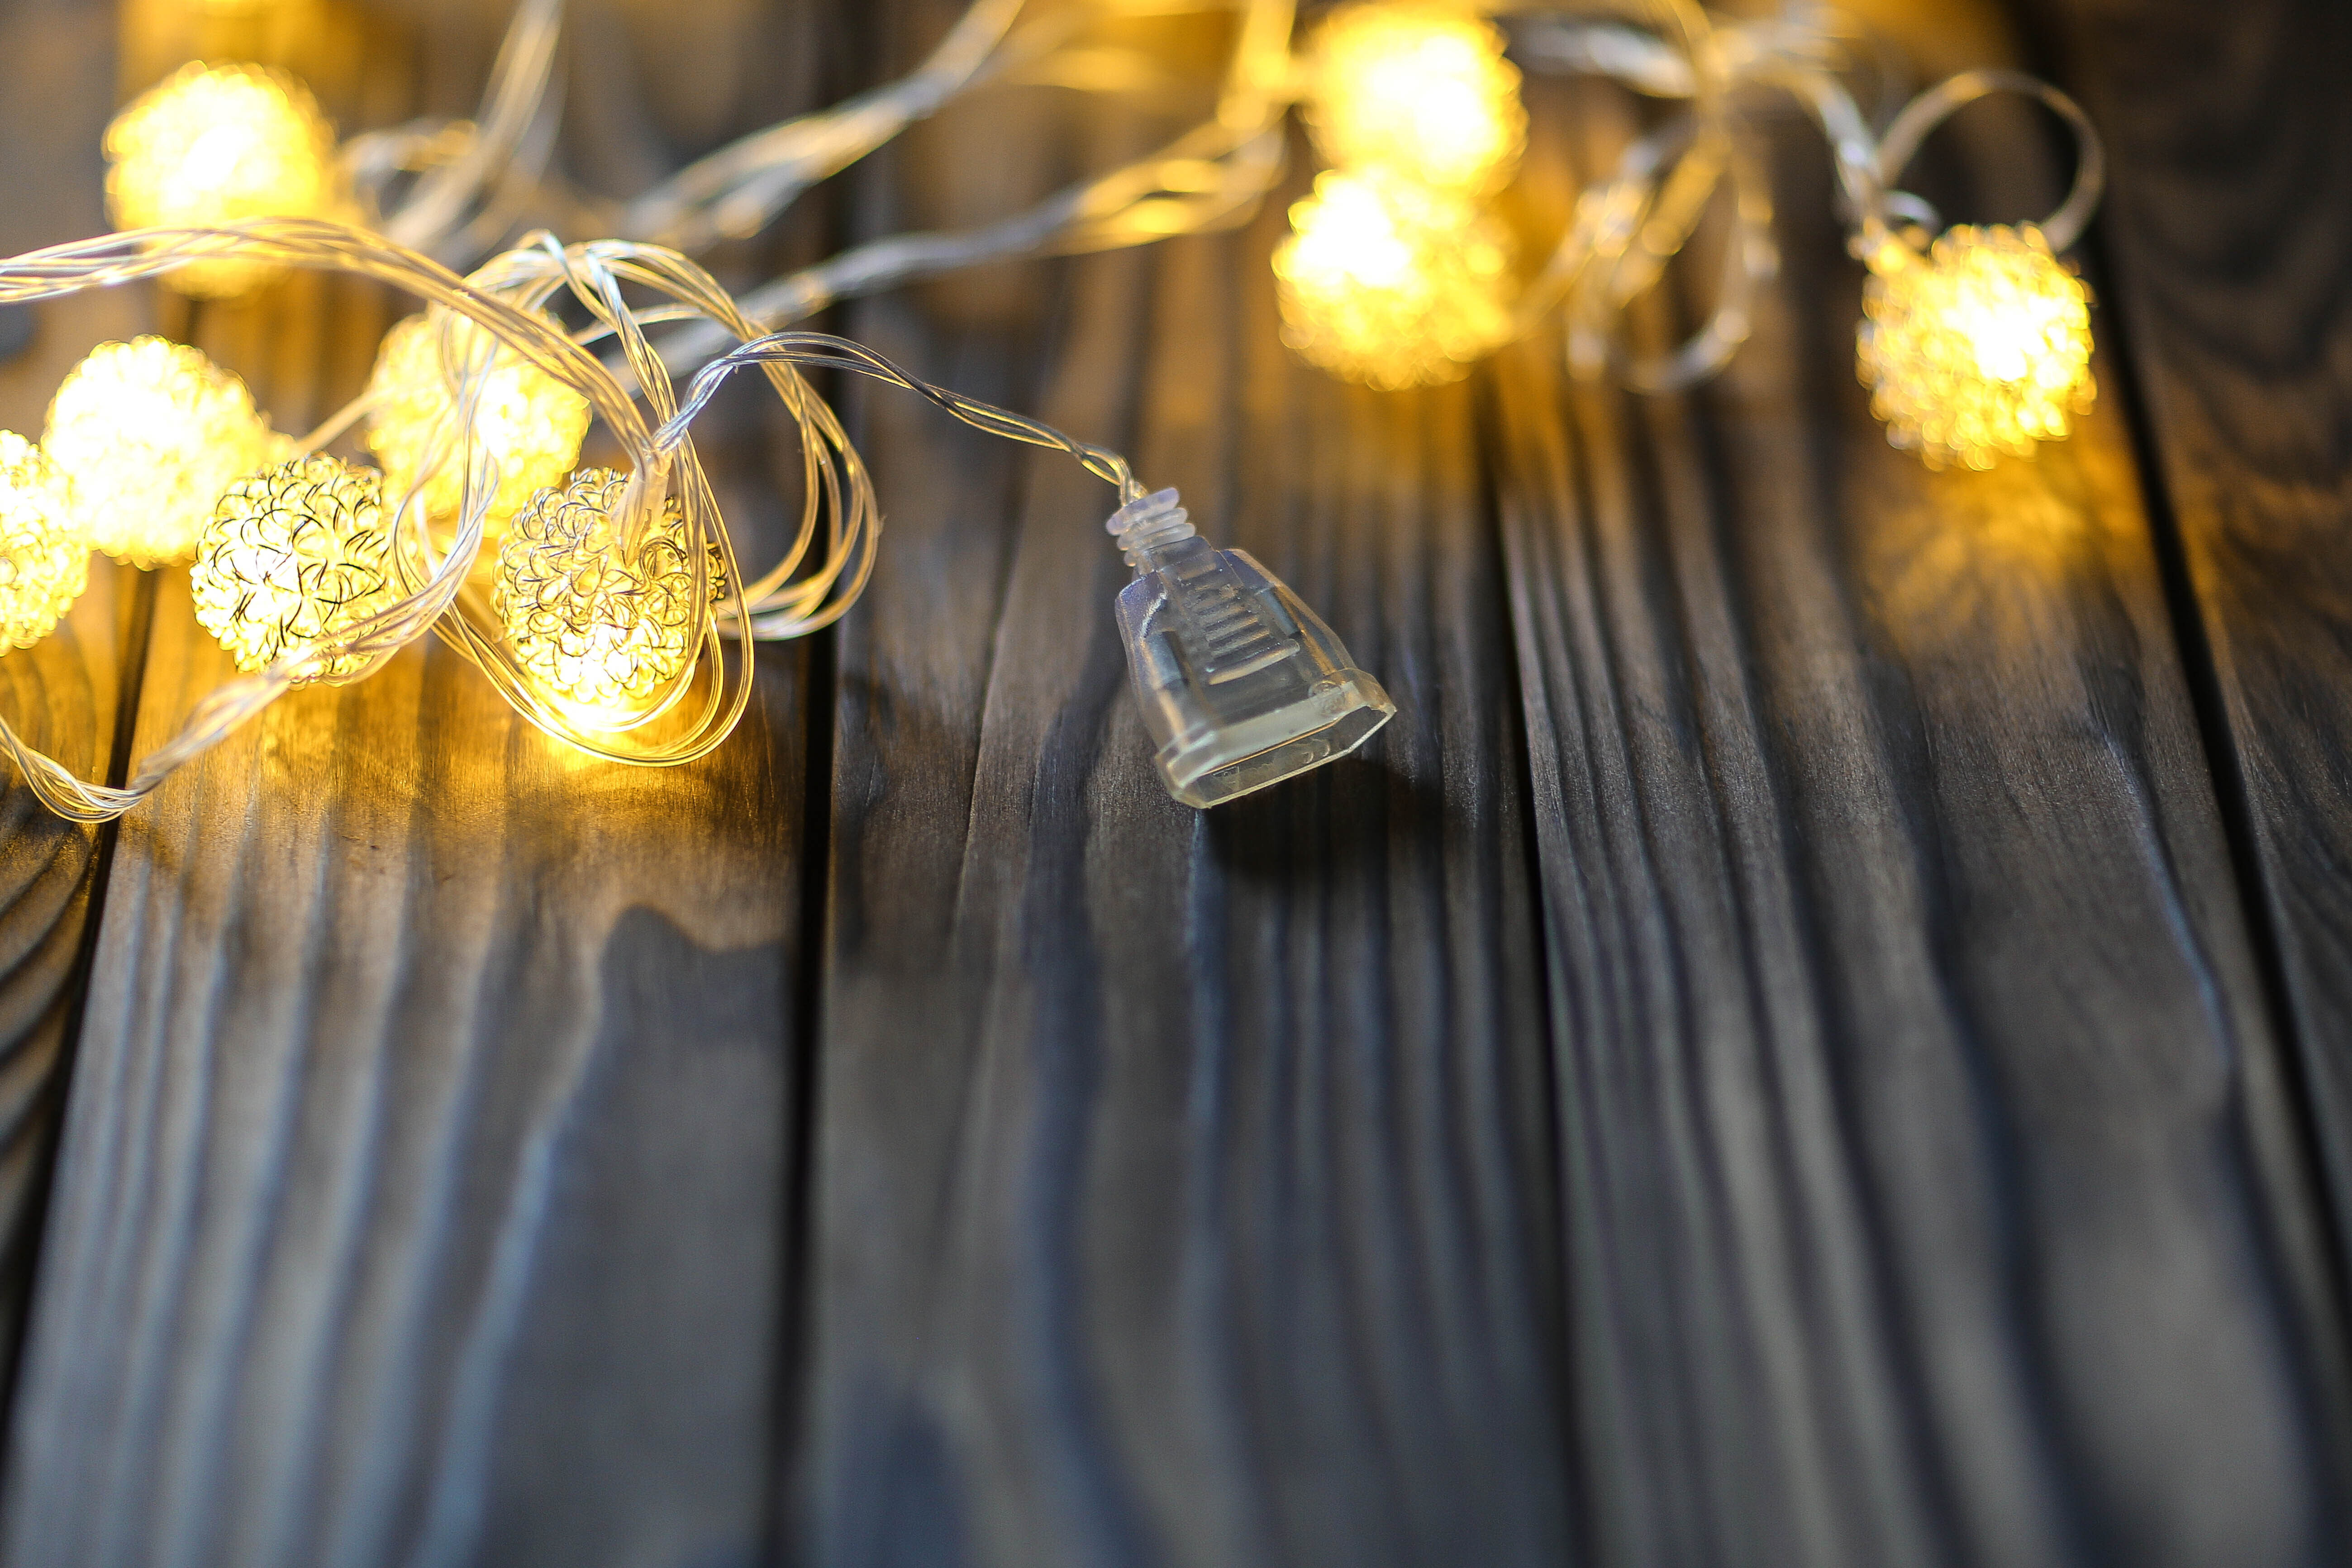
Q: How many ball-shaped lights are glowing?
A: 9